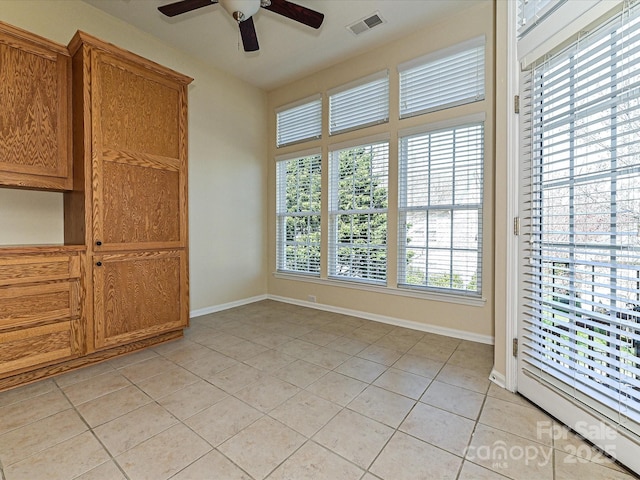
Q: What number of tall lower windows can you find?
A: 3